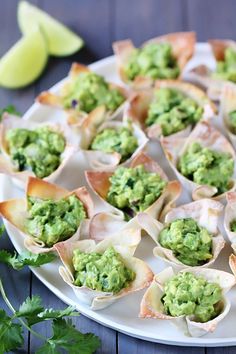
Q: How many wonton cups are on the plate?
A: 14